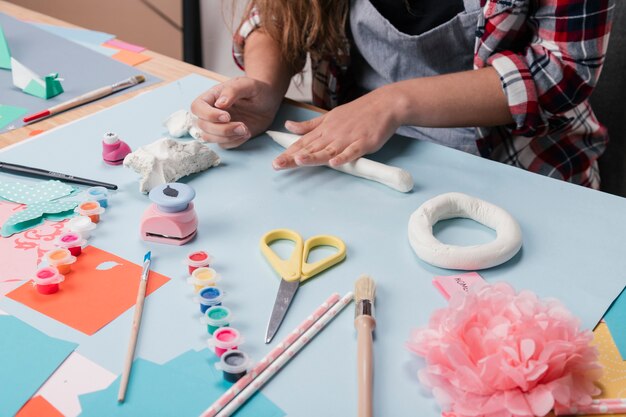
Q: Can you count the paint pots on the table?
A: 12